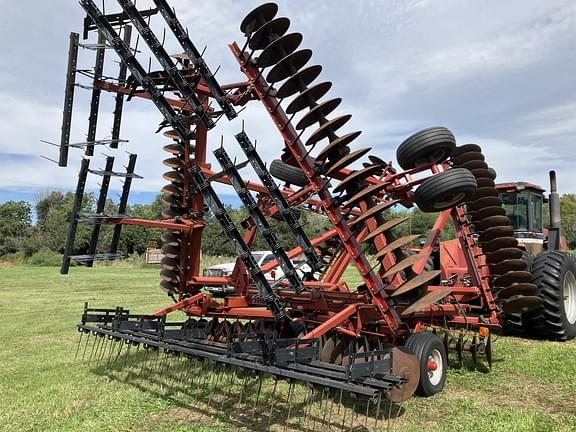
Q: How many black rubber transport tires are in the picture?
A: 4